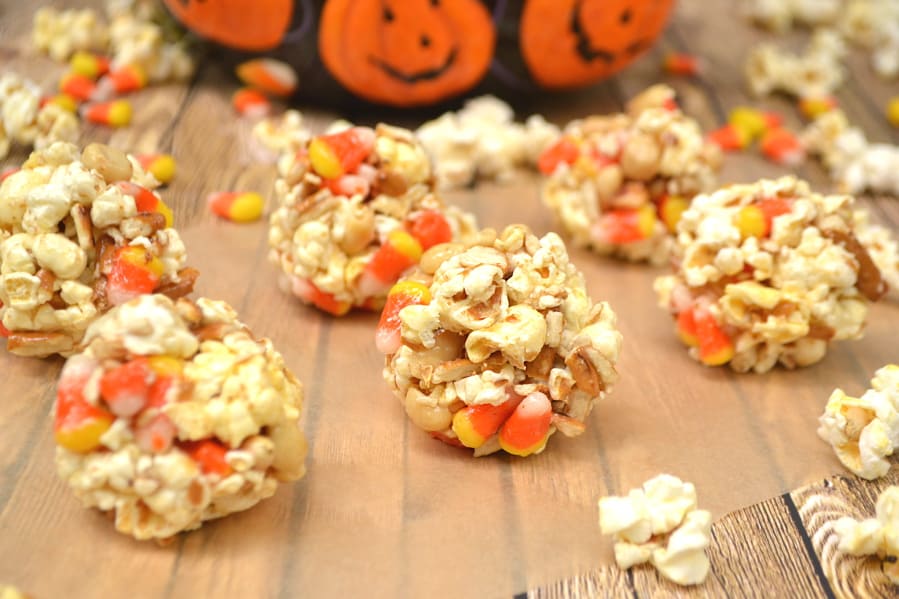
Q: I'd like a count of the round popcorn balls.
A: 6